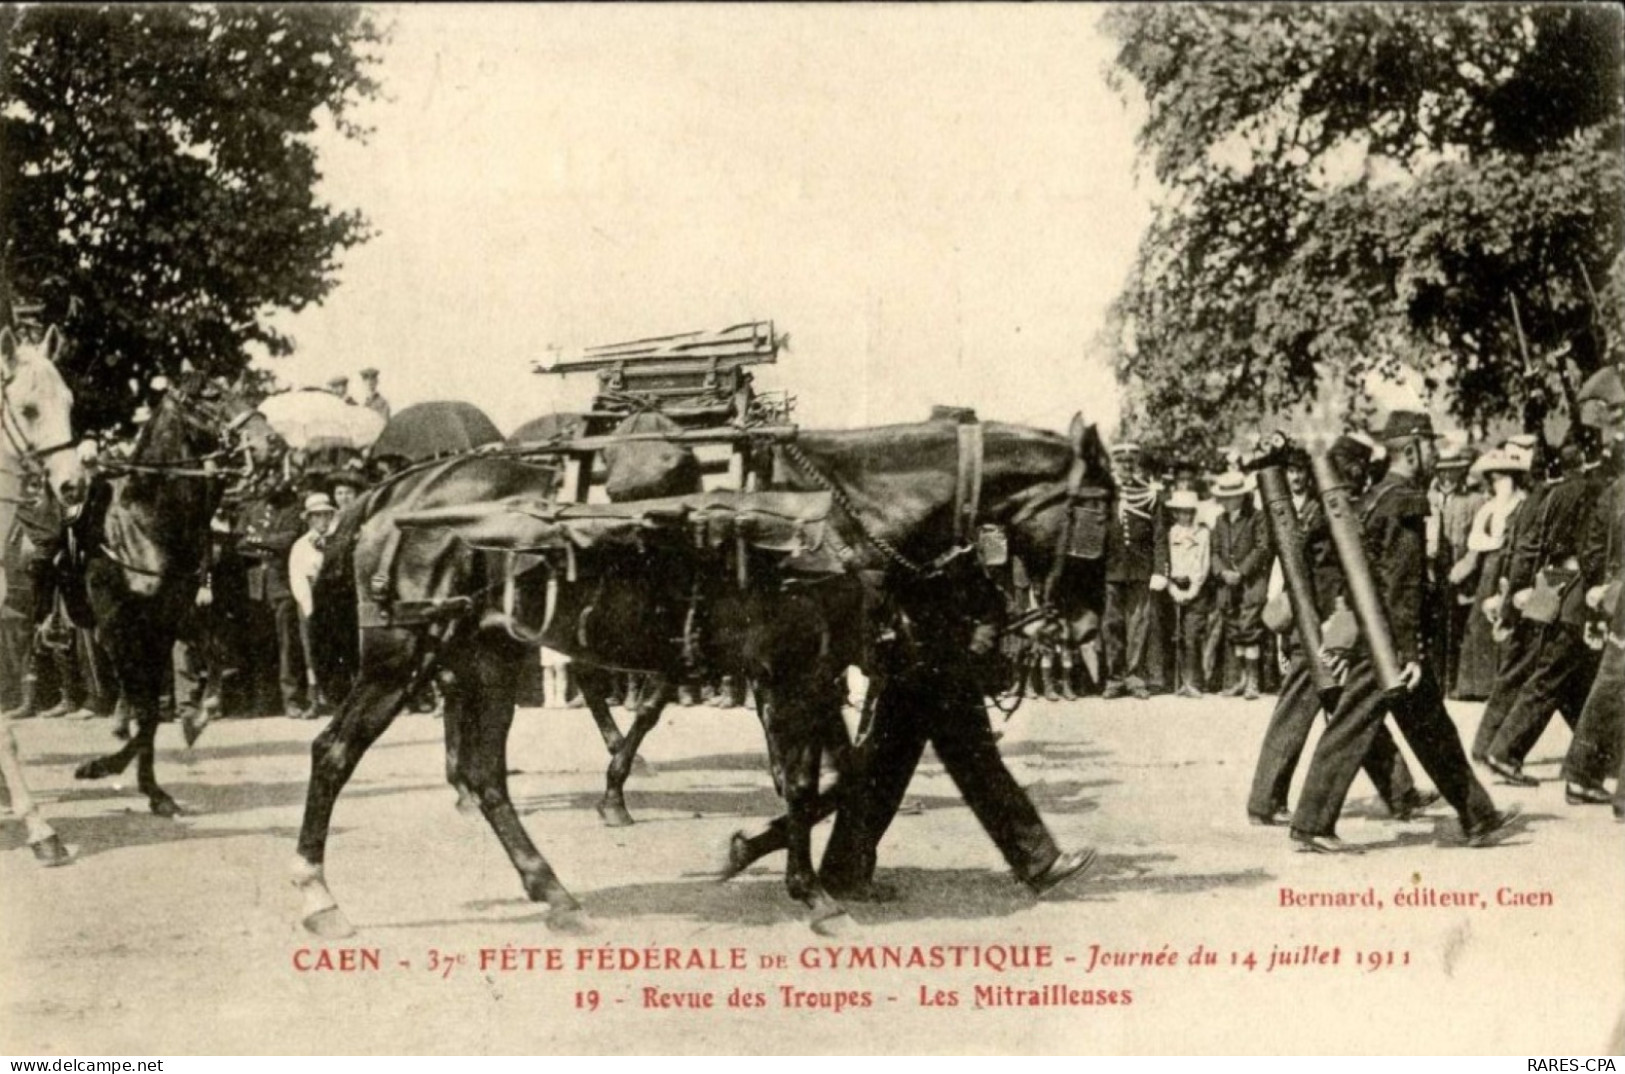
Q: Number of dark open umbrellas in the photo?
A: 2